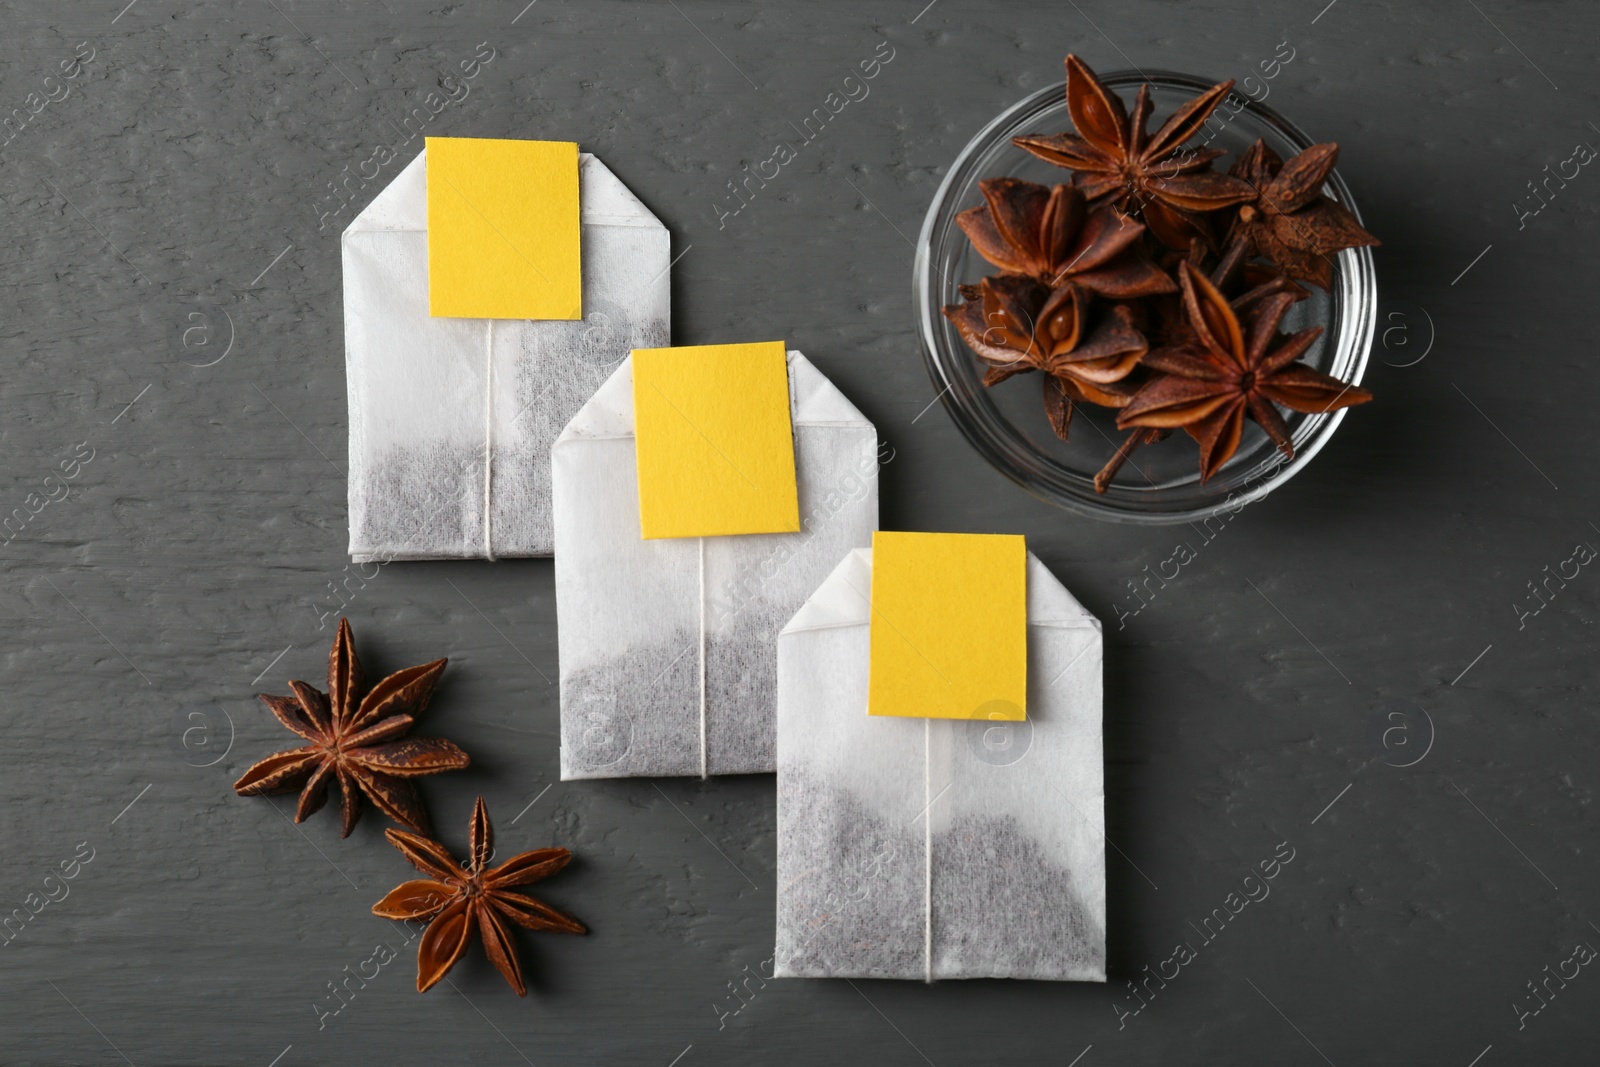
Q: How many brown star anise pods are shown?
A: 7